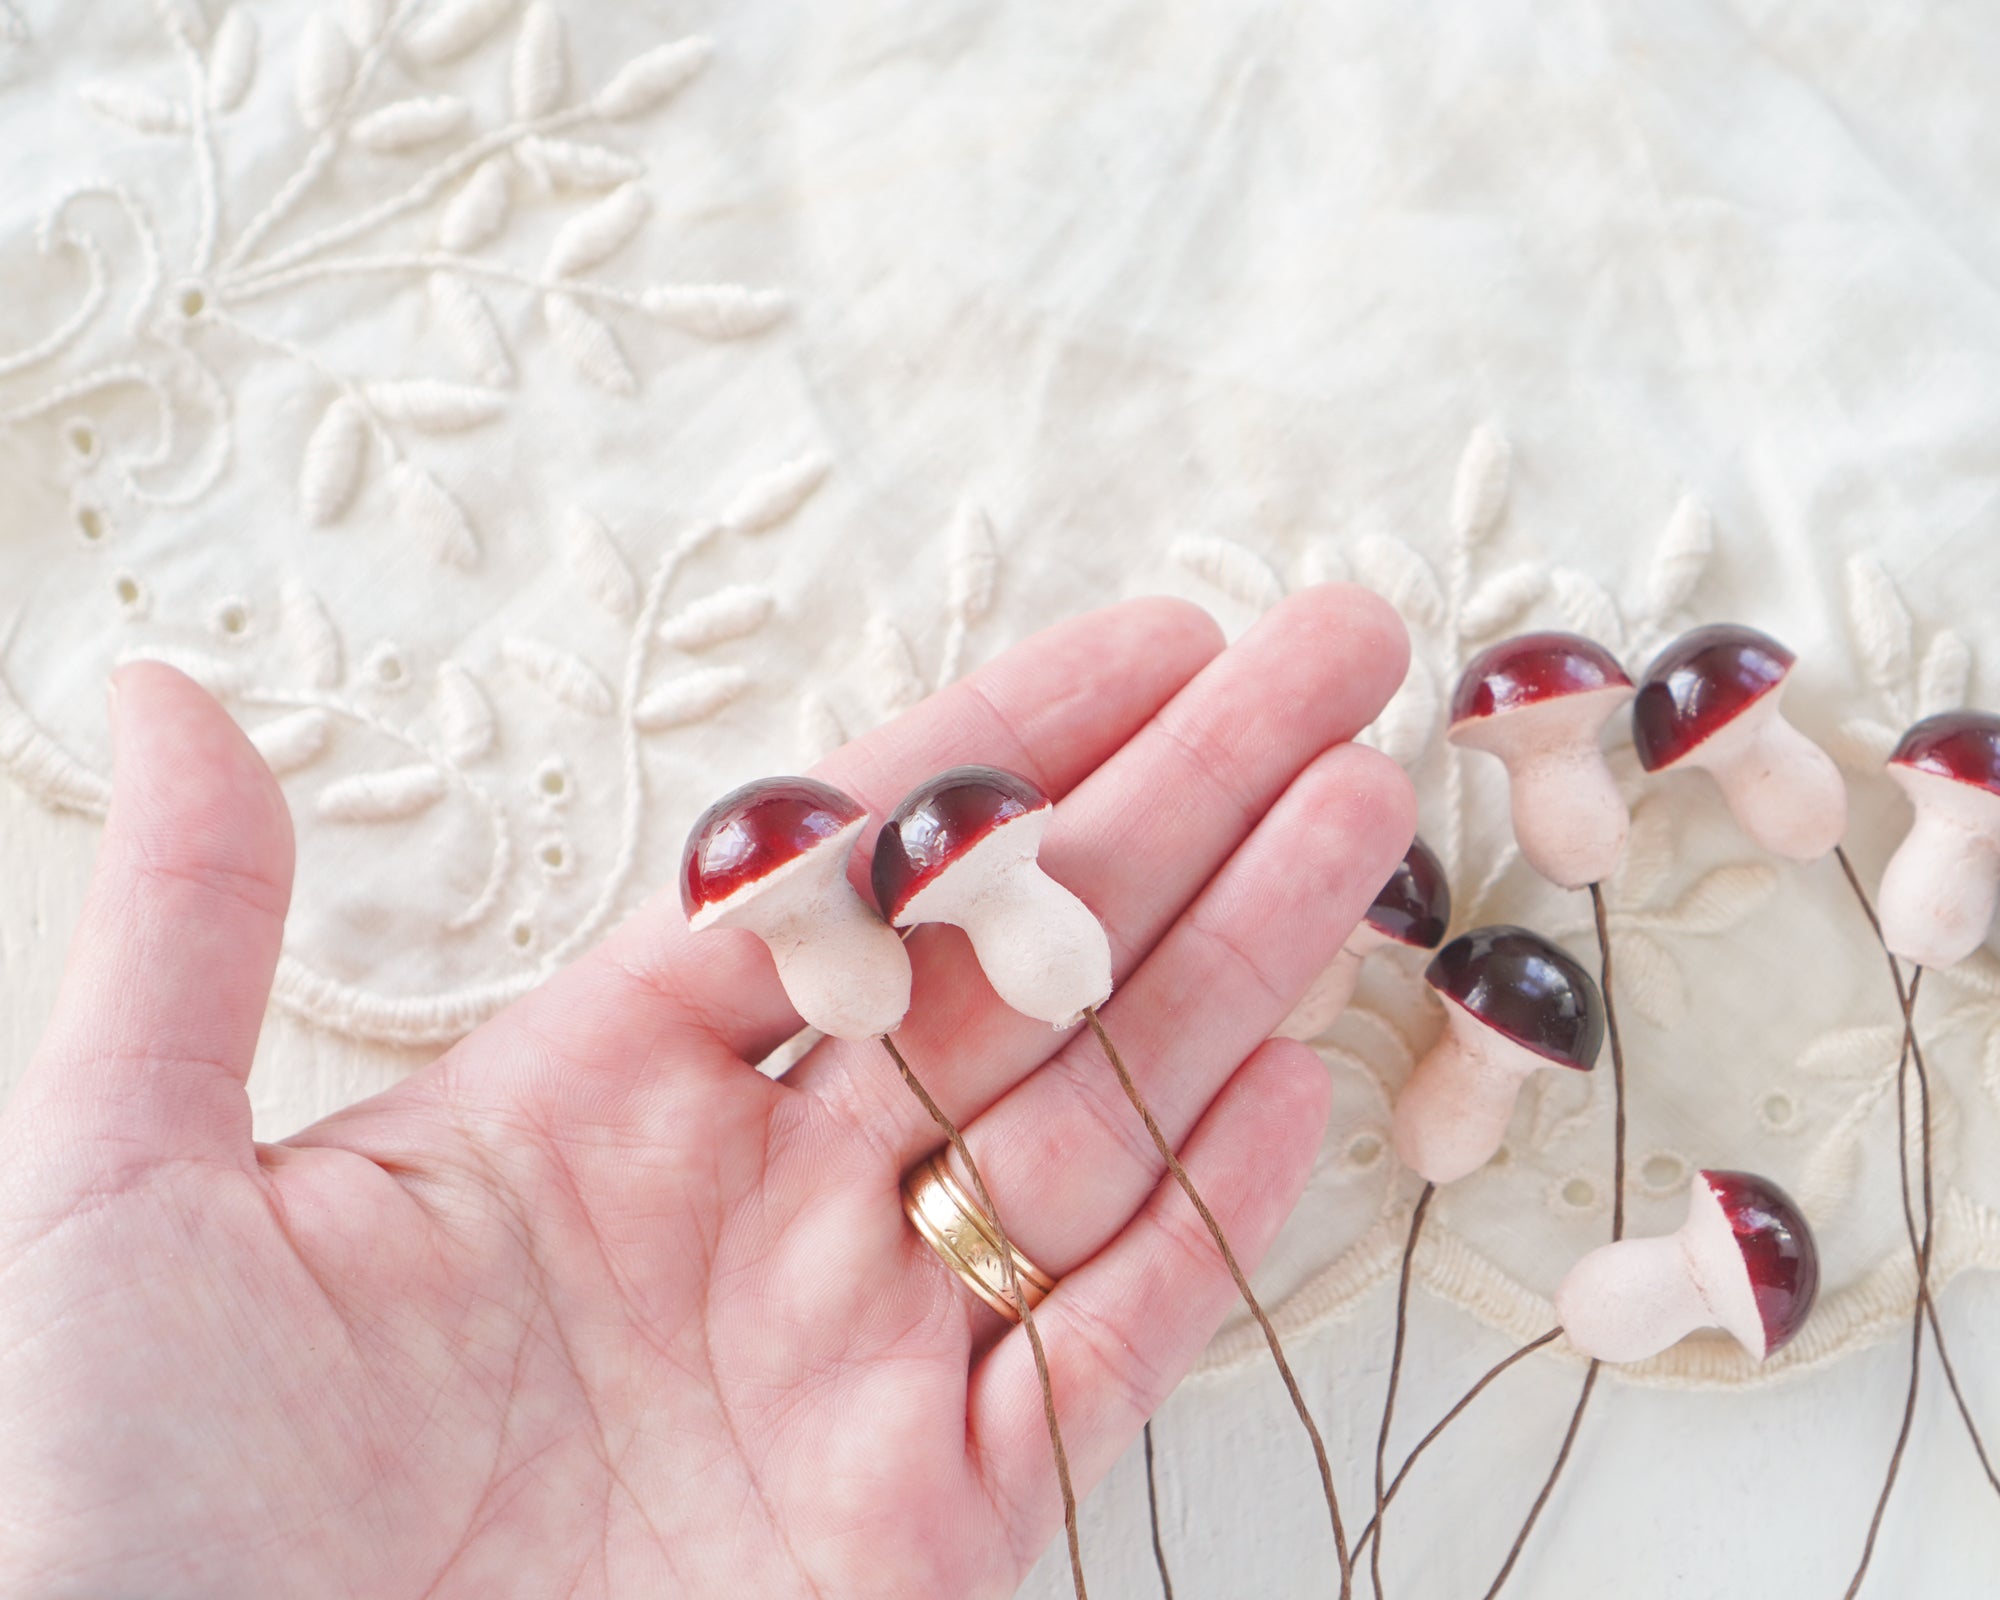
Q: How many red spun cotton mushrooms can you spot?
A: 8